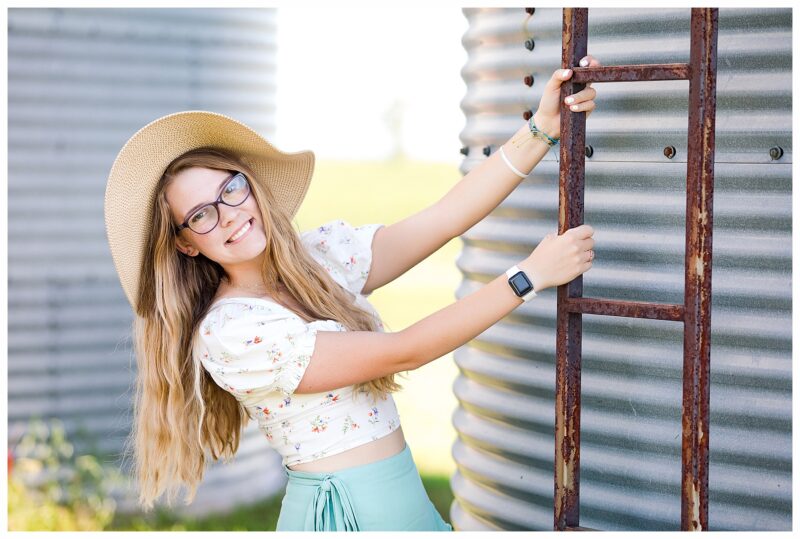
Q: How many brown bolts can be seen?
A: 4